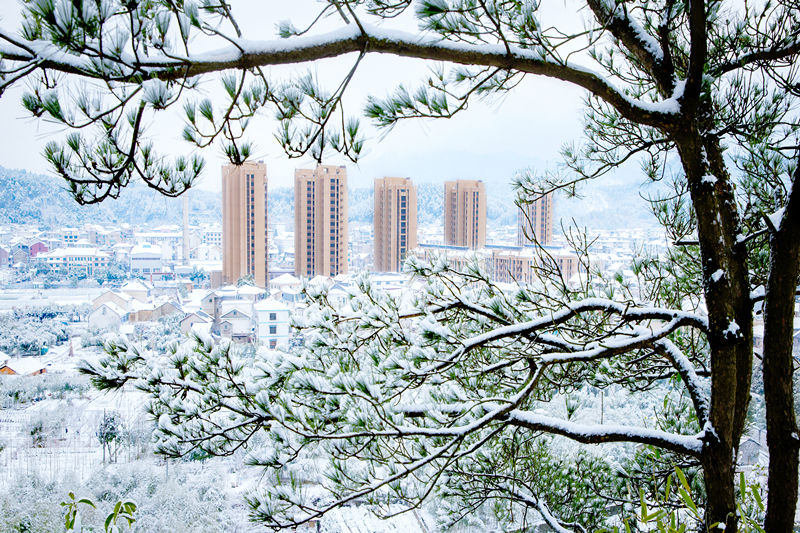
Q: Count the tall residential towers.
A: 5